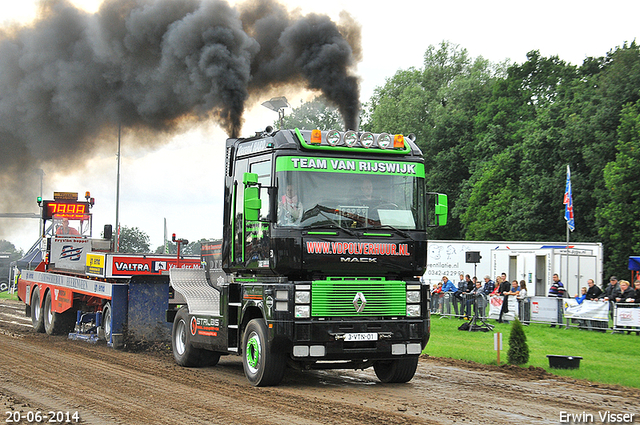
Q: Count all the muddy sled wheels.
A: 3